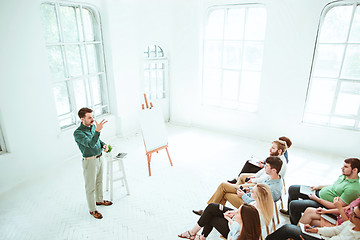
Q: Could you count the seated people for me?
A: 8